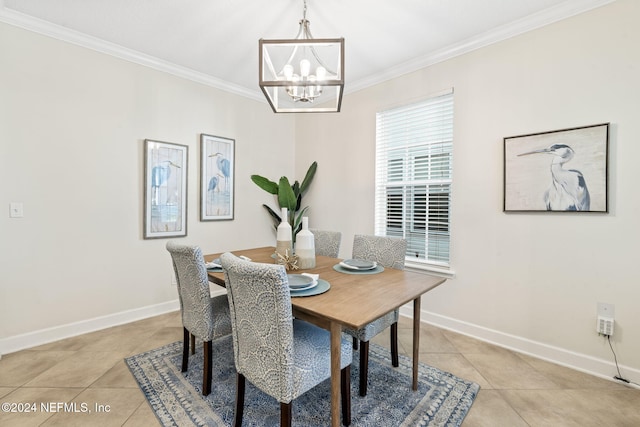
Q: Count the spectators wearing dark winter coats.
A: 0